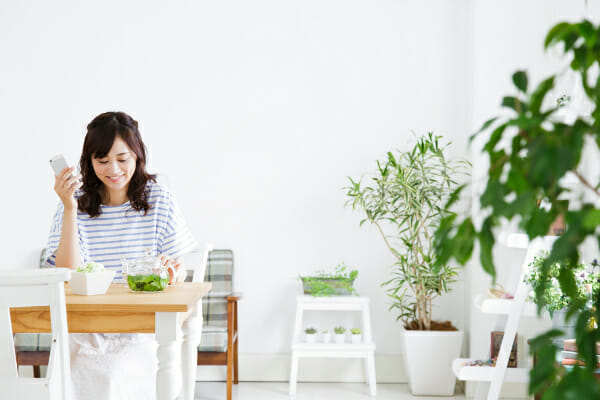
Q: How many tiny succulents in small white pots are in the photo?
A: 4